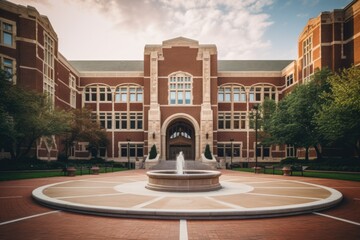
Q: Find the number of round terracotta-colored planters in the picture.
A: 4